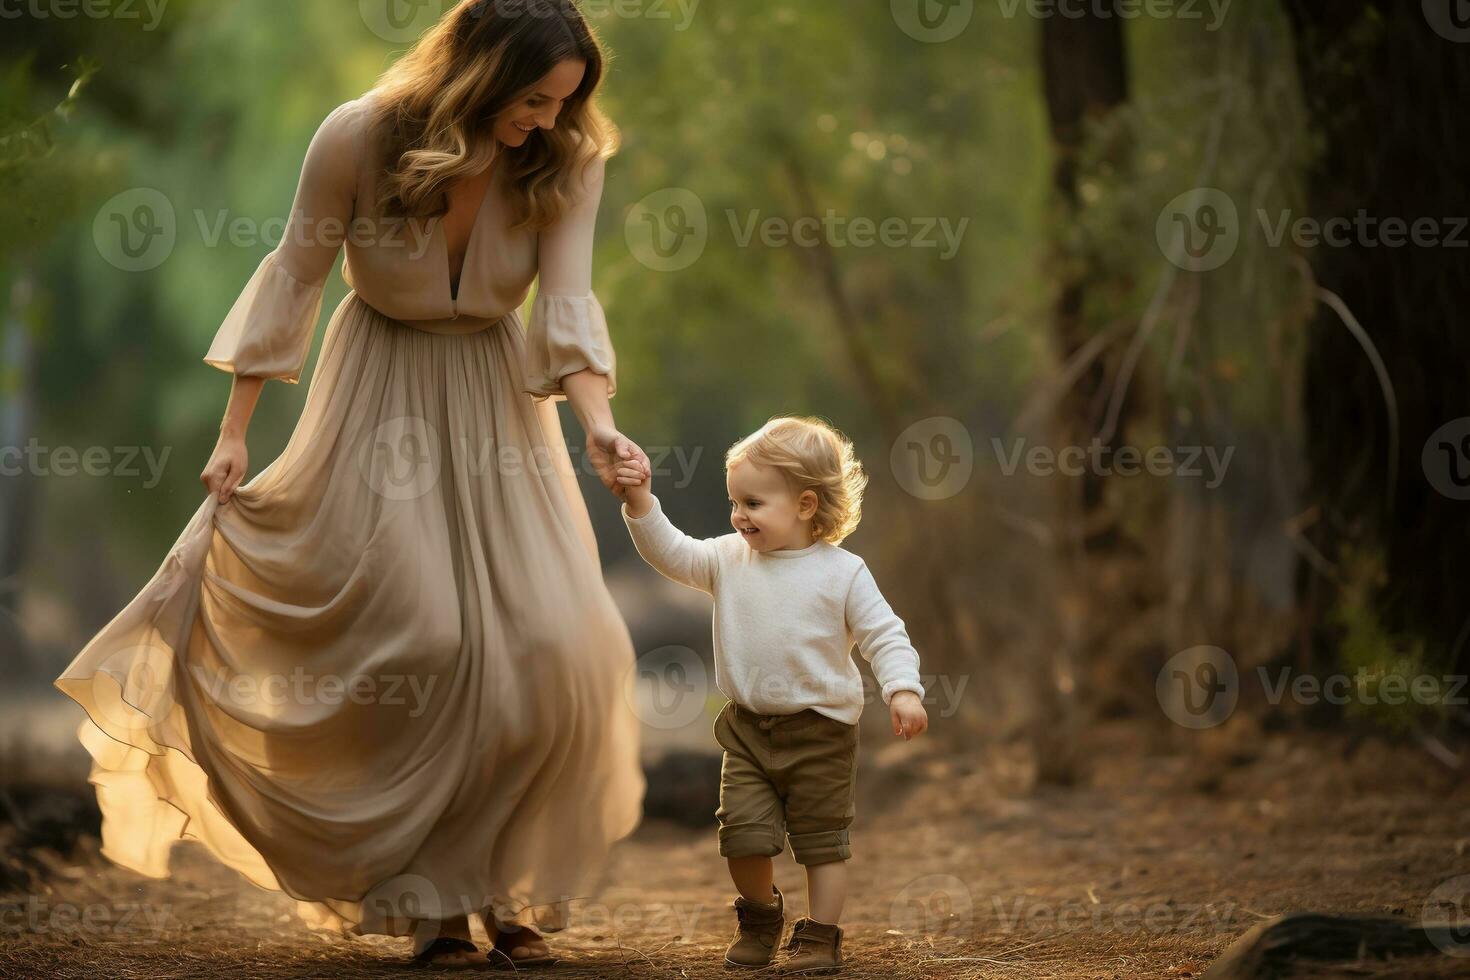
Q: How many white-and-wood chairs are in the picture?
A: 0